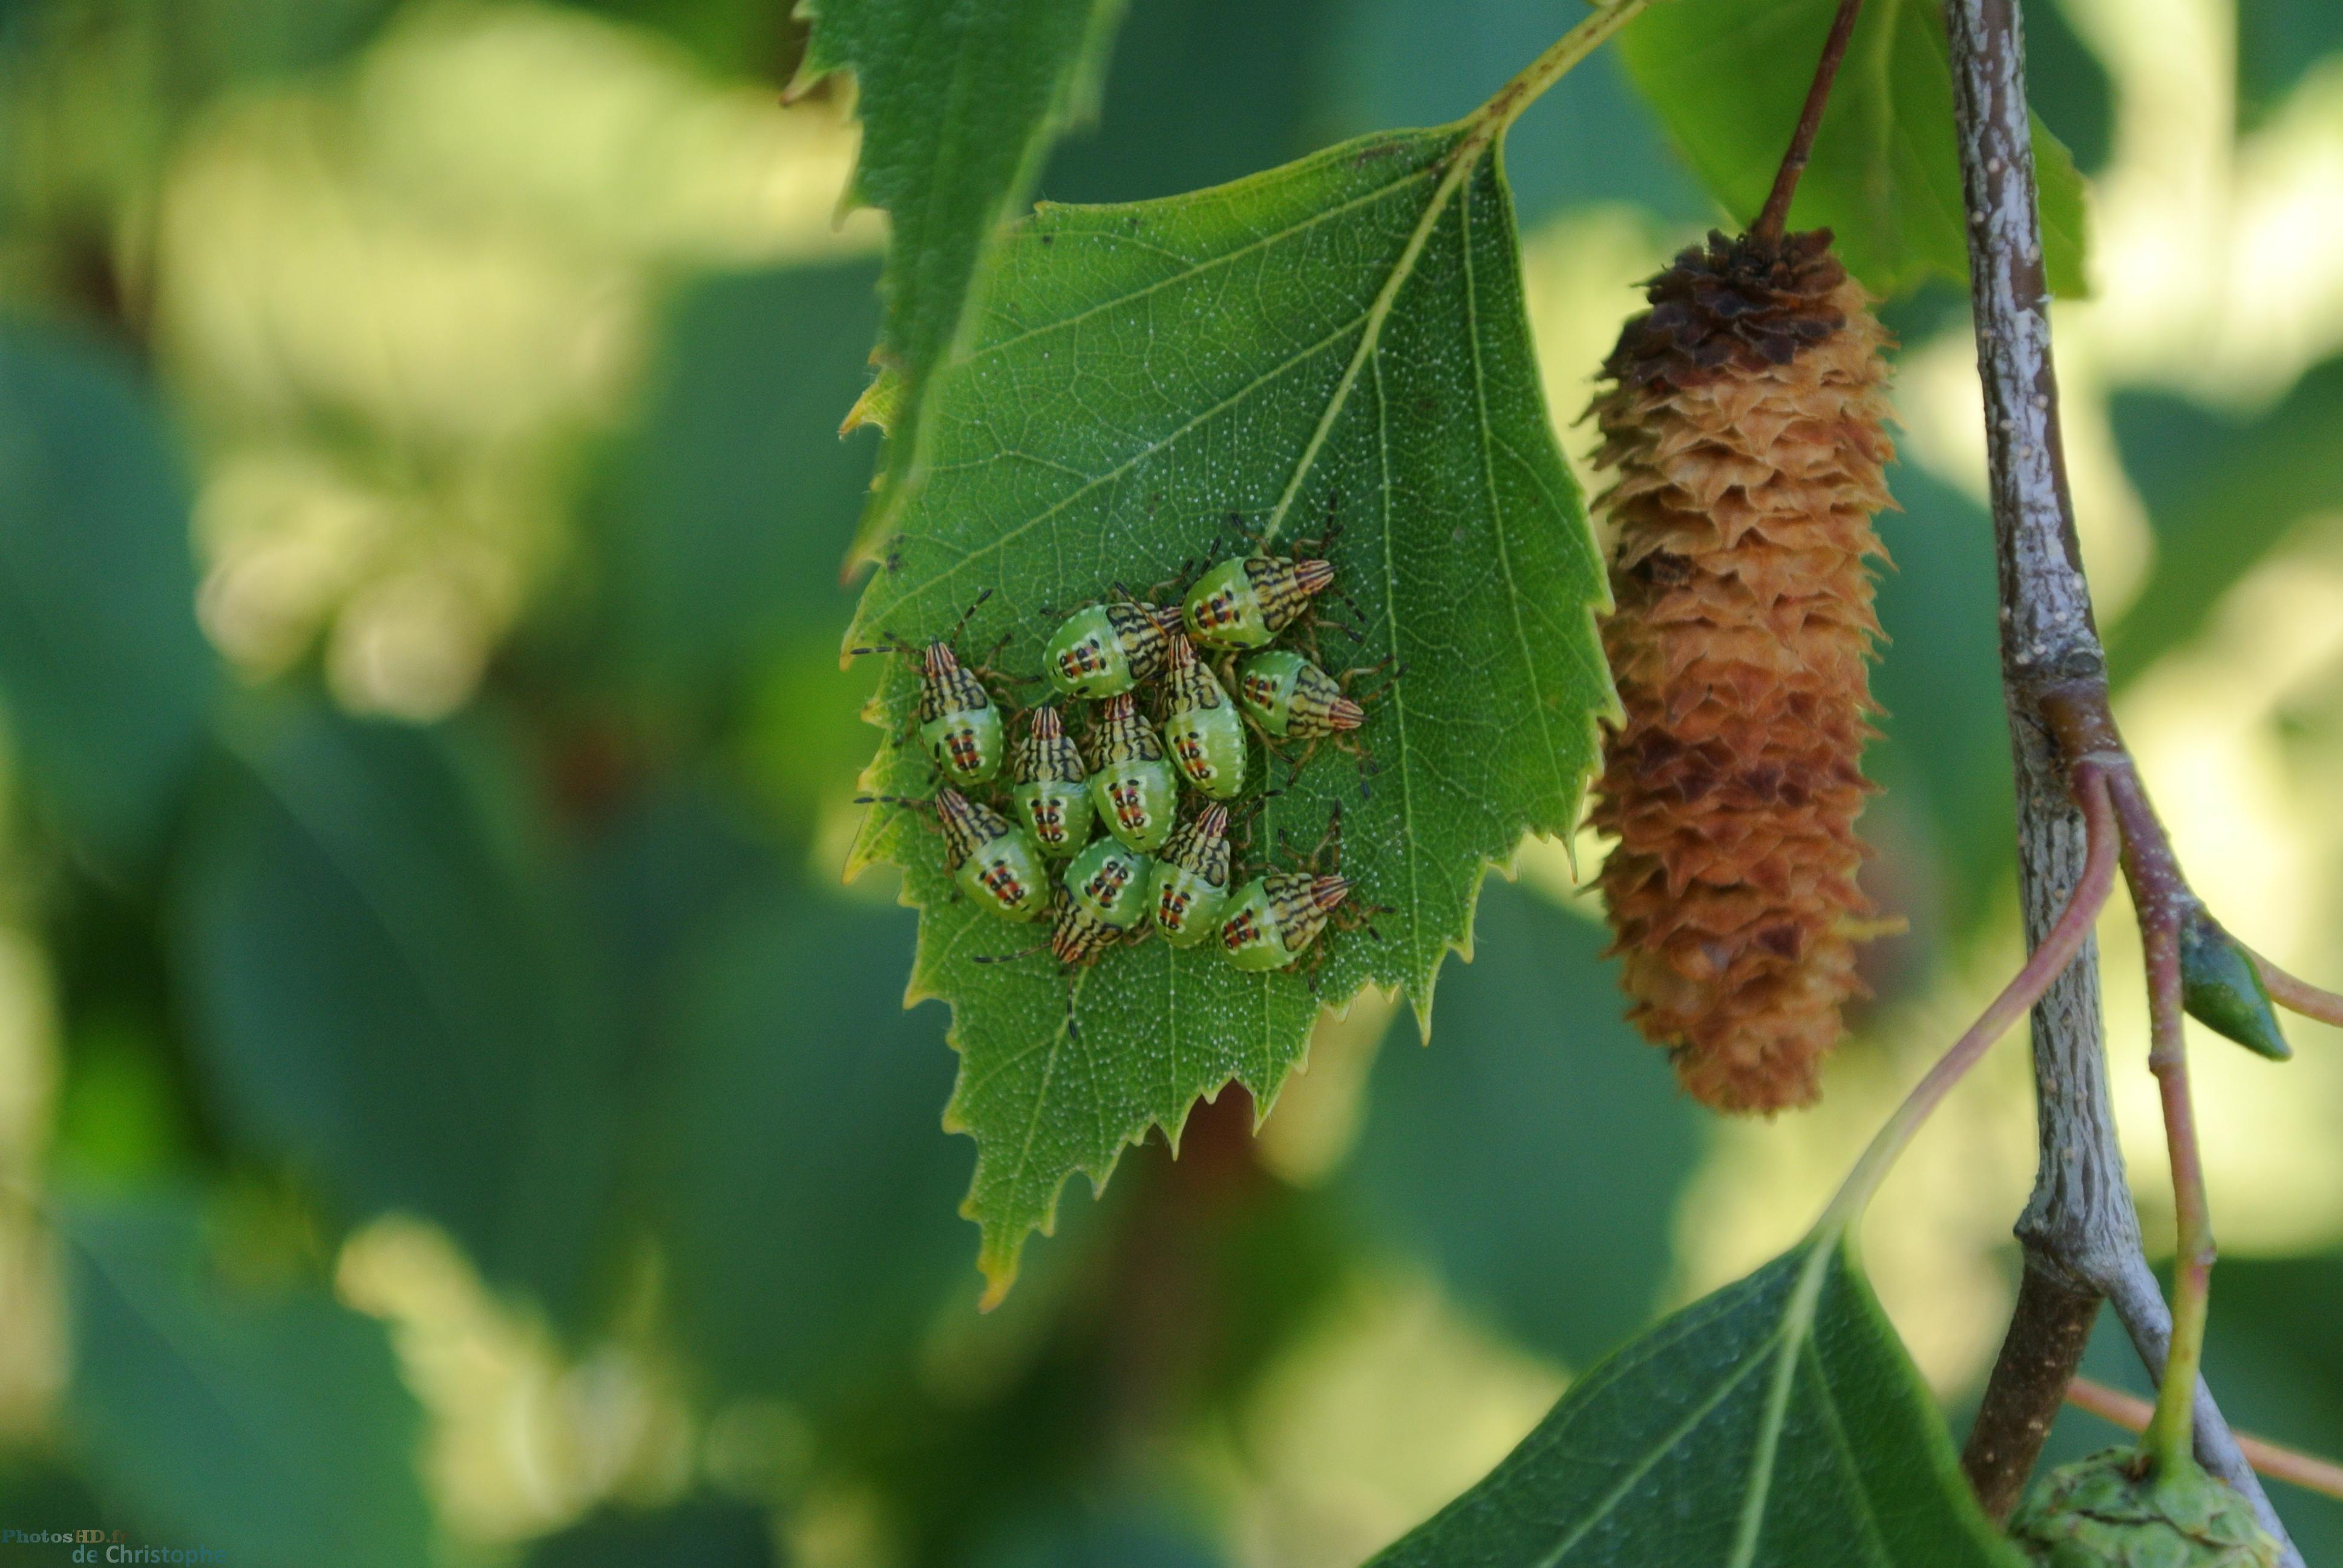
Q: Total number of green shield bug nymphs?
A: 11